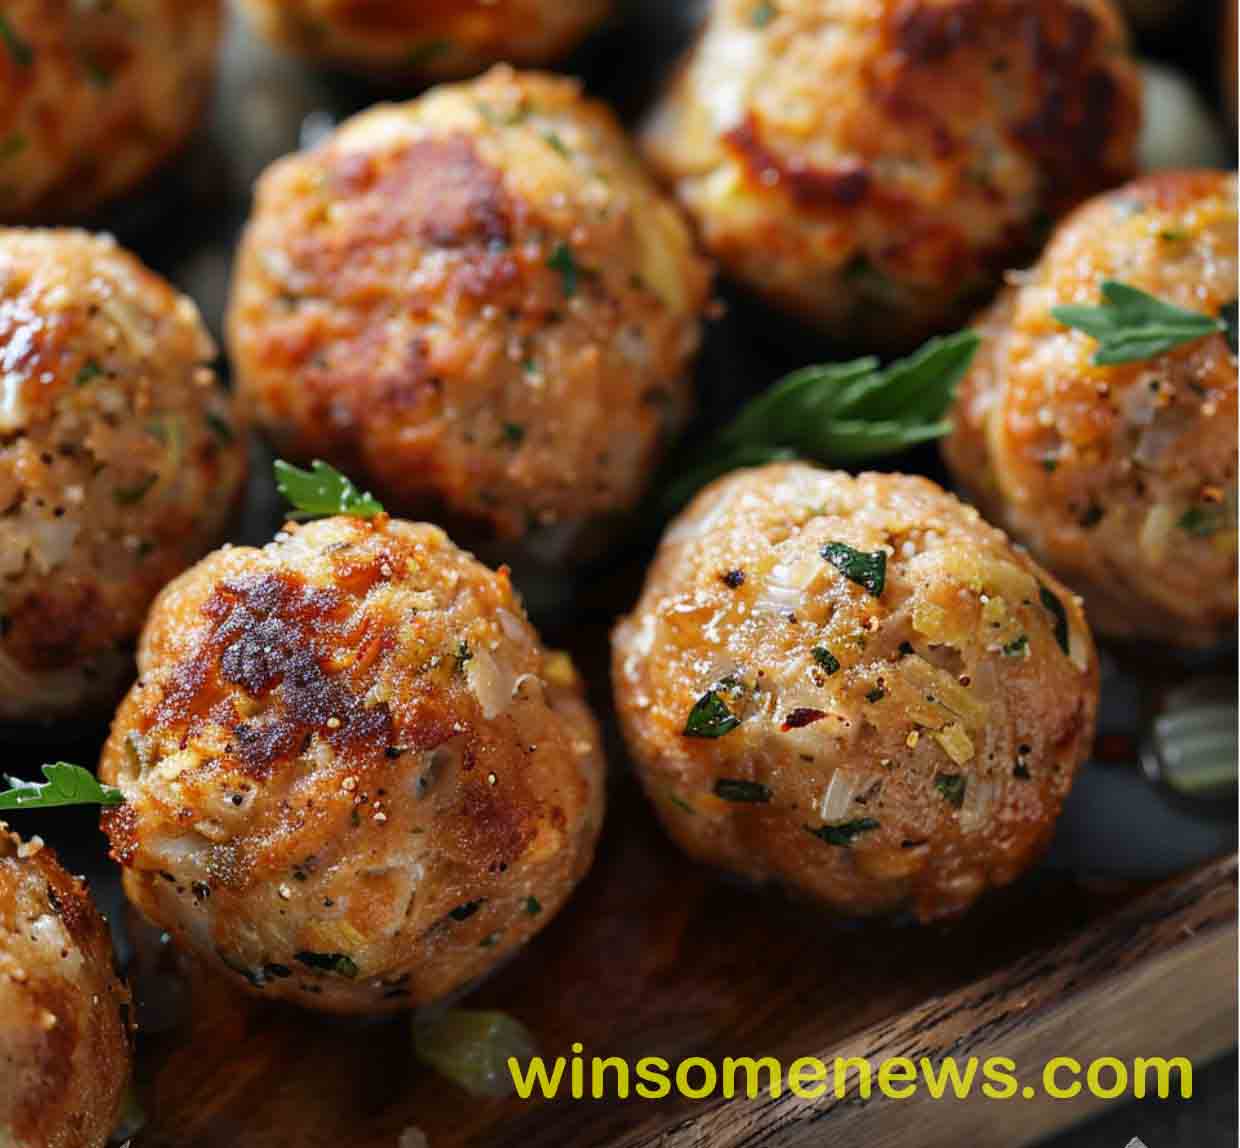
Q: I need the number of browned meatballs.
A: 9